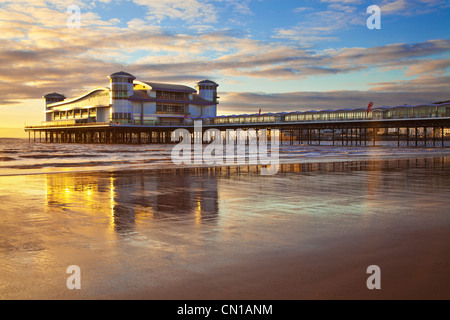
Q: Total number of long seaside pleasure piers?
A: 1